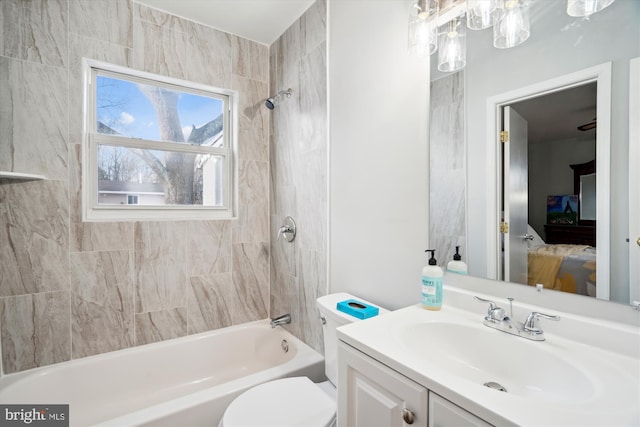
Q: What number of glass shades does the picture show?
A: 5